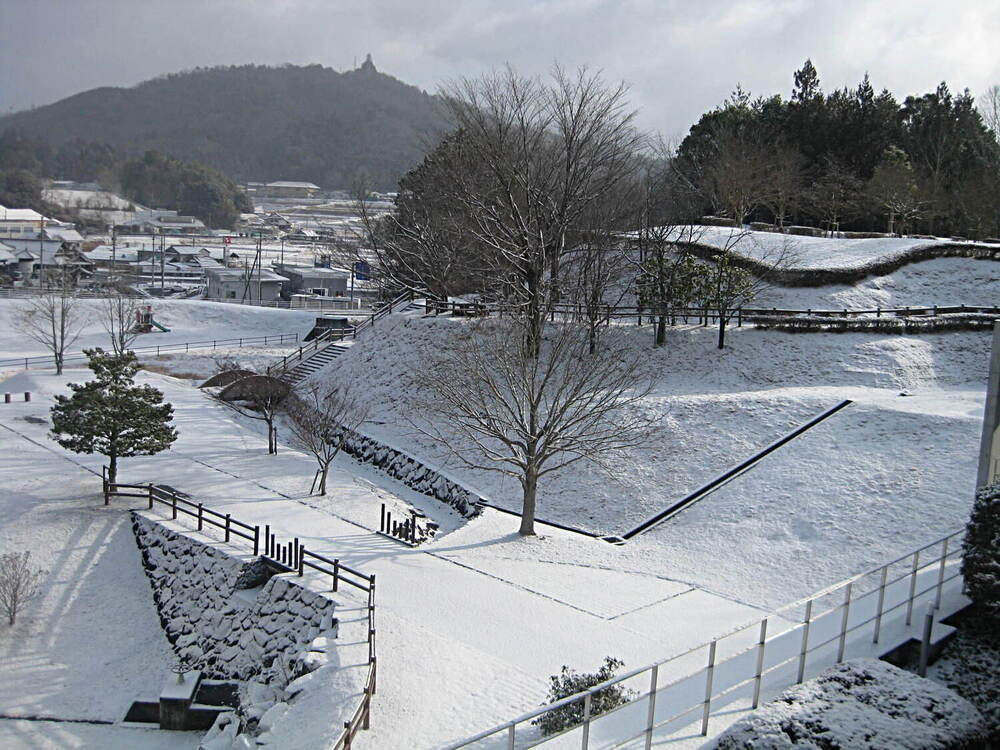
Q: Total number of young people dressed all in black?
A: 0